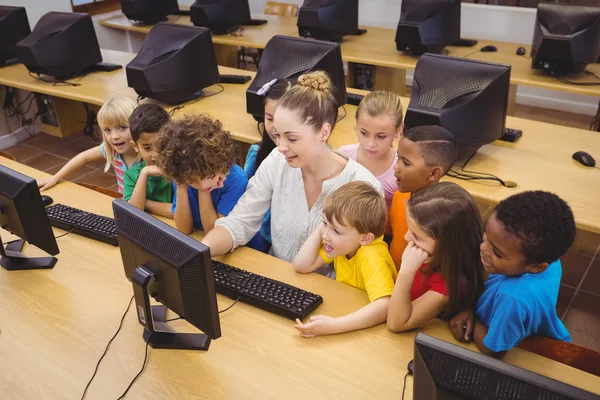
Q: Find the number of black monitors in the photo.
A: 13